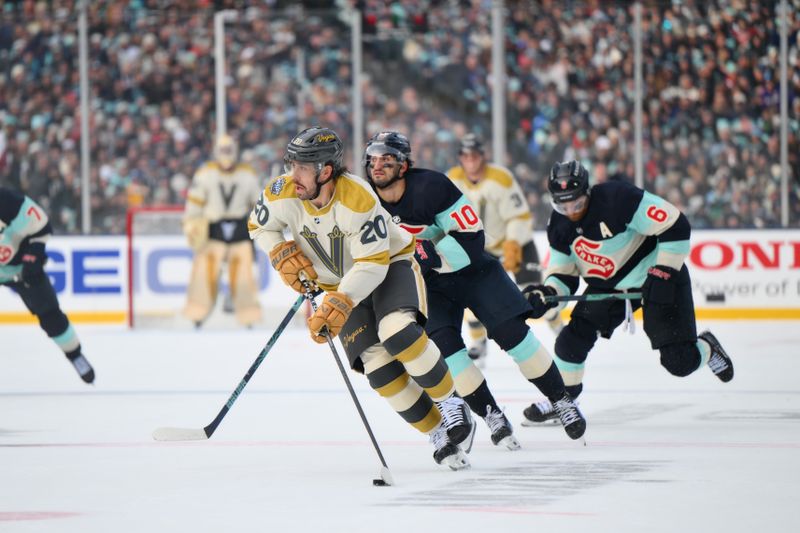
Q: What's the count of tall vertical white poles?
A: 6